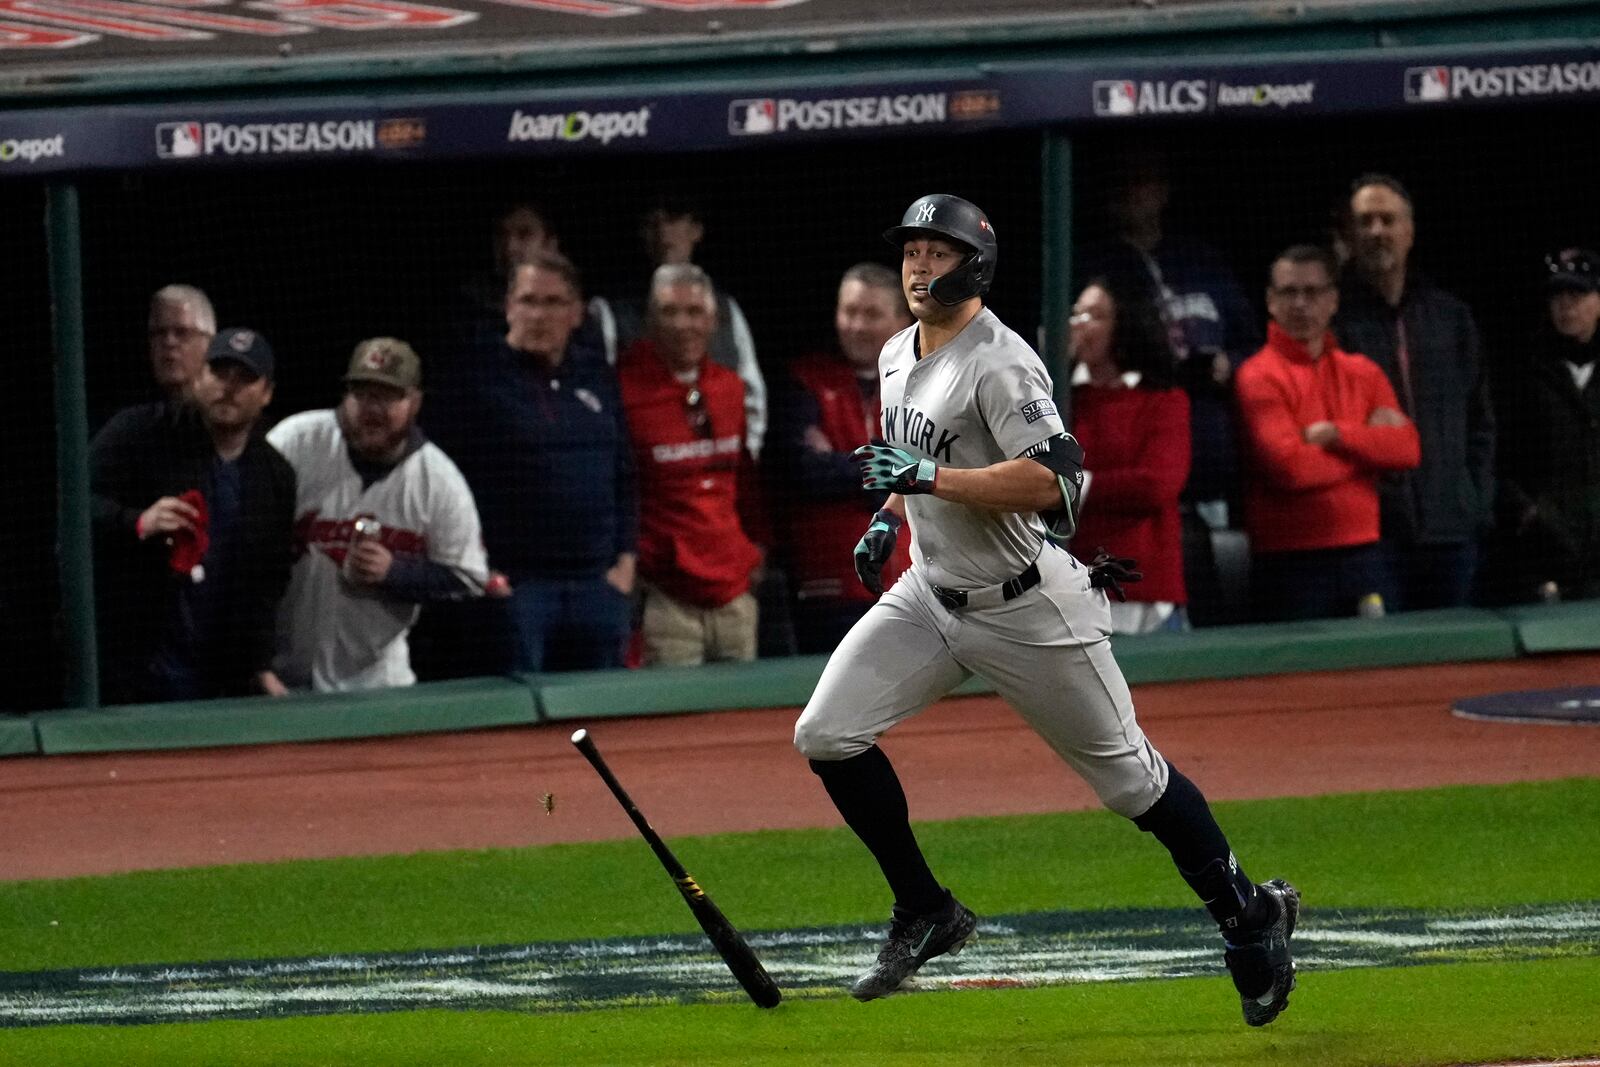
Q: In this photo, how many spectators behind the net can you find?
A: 13